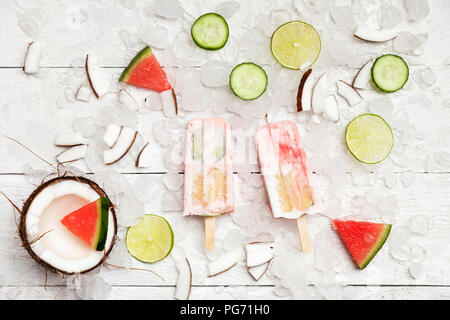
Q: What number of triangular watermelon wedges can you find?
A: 3